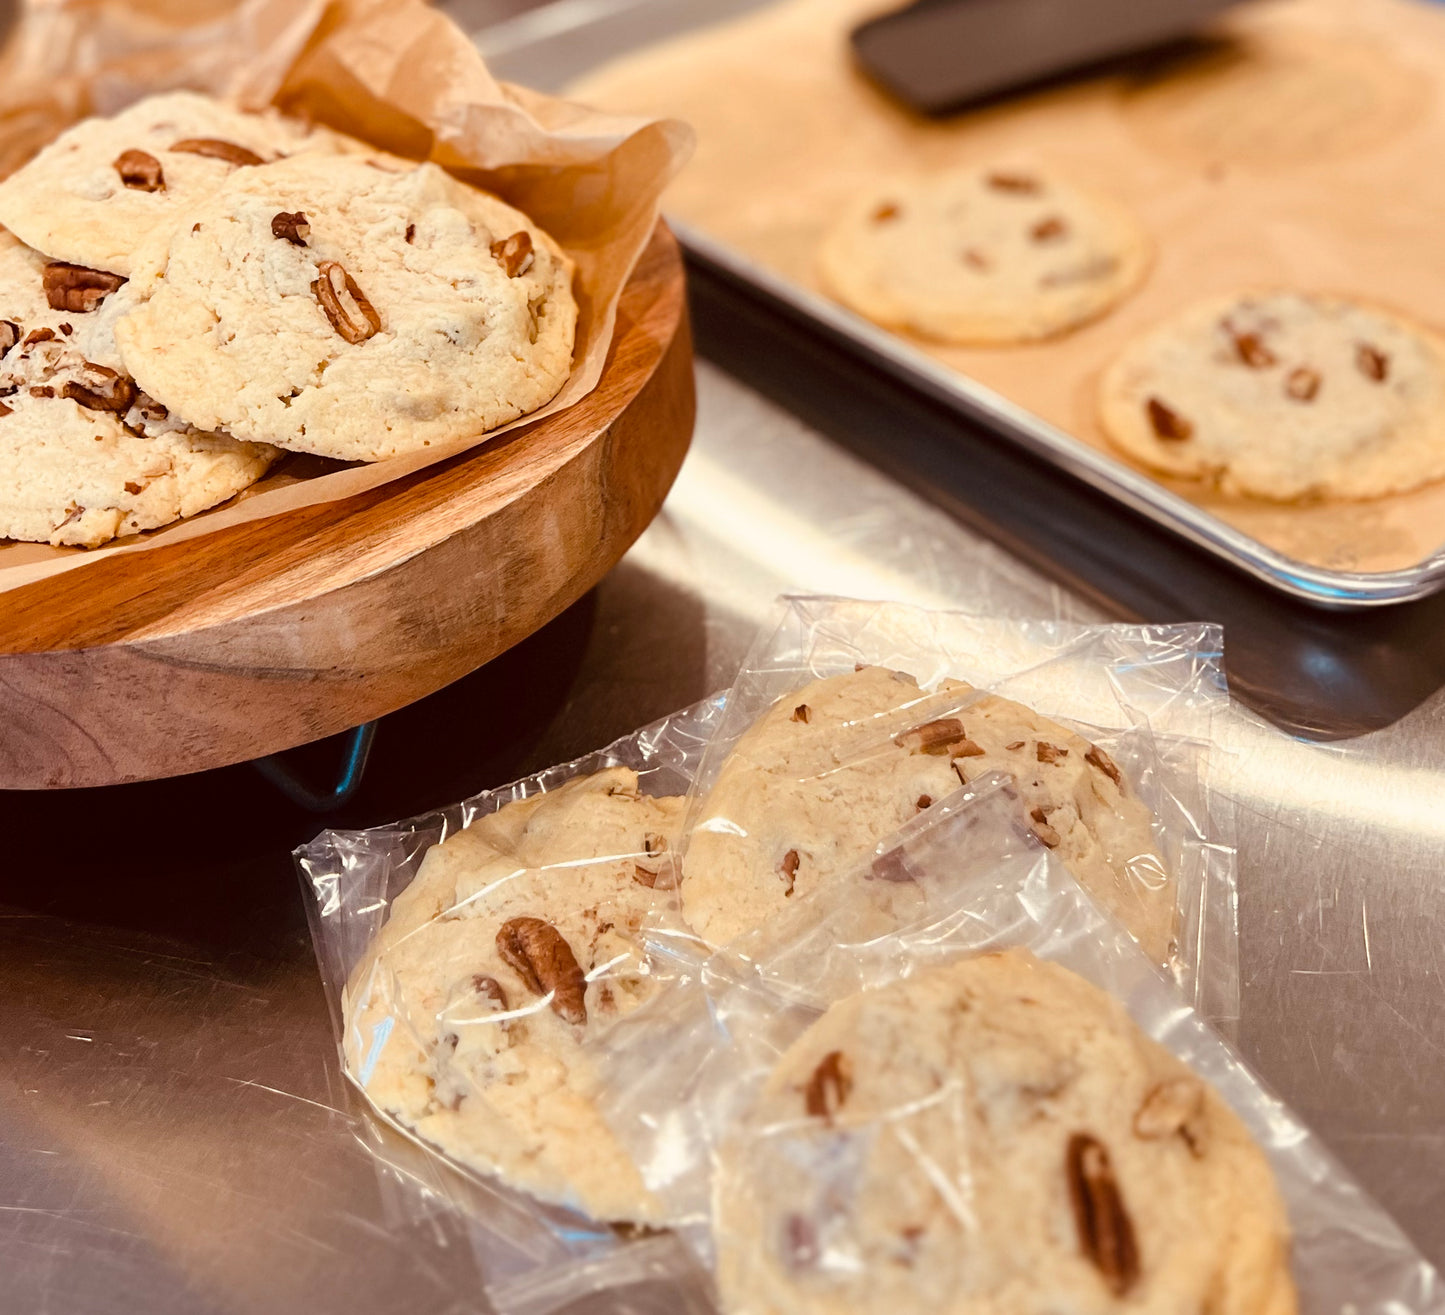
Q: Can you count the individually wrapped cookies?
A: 3